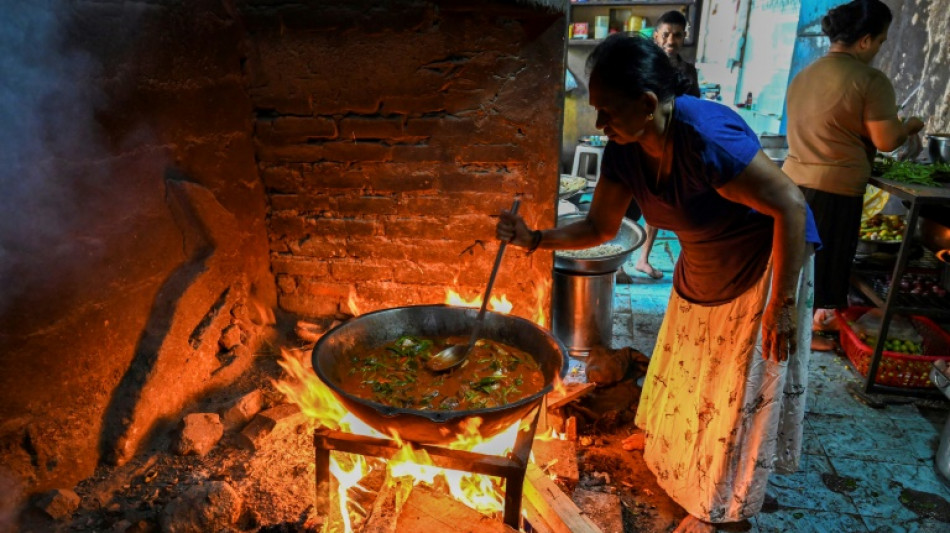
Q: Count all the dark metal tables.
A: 1